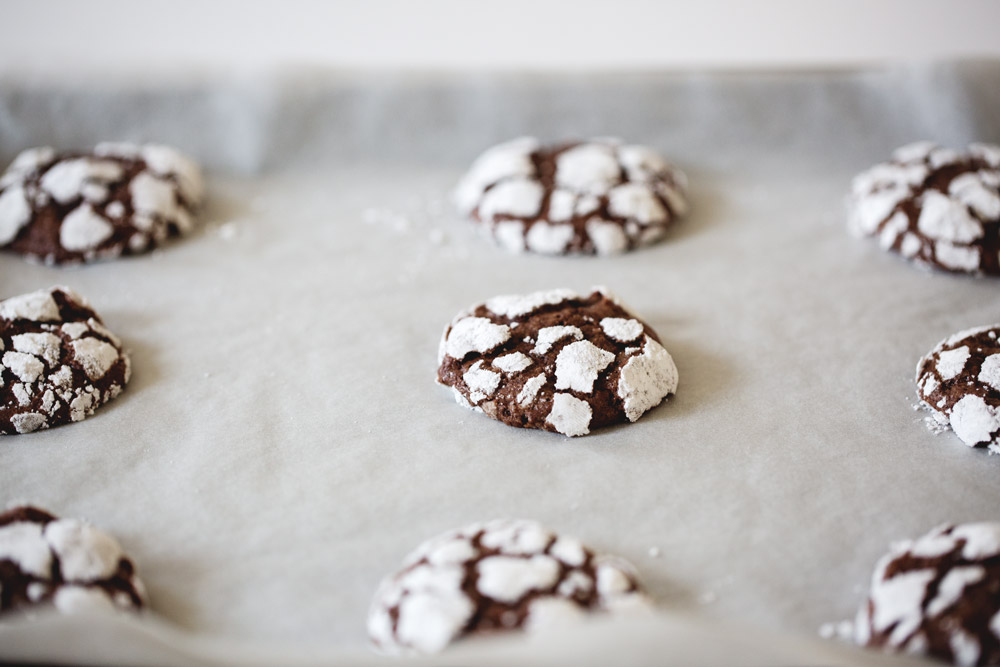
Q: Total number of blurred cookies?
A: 6